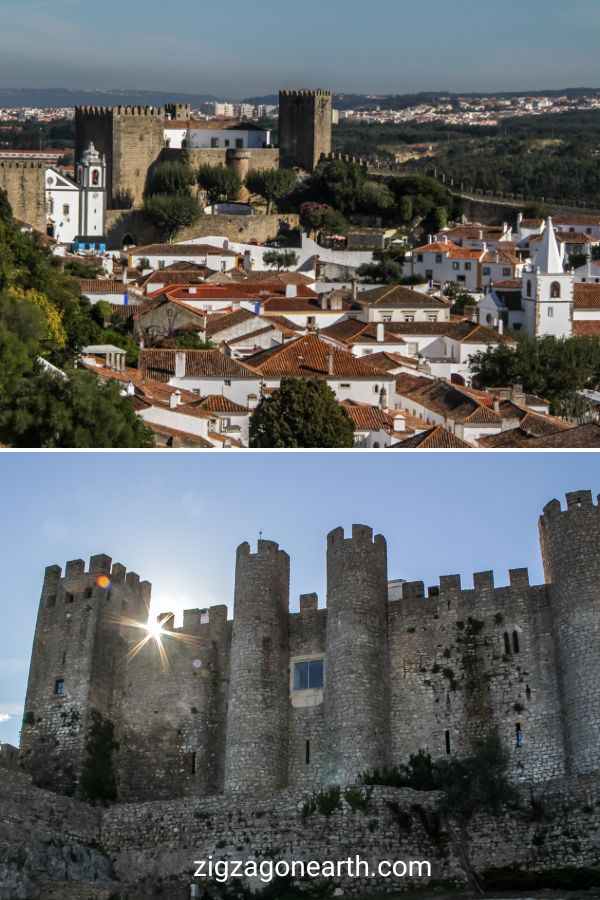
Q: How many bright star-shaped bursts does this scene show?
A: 1